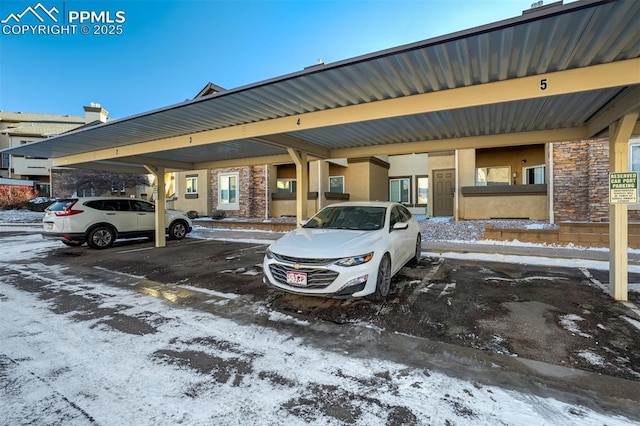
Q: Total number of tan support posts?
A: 3